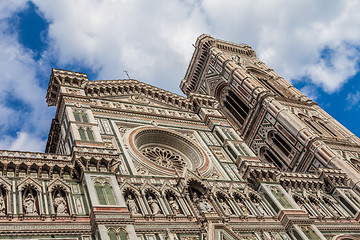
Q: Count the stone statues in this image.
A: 13